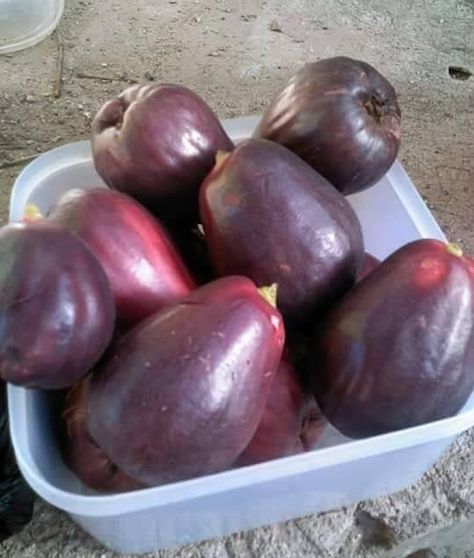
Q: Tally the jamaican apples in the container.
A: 10